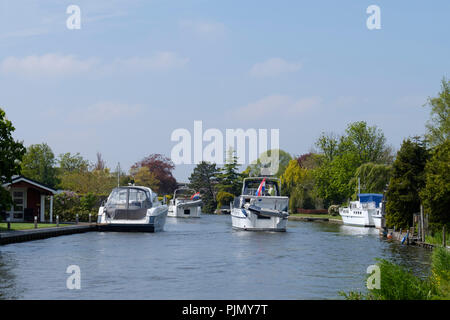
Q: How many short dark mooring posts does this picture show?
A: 5